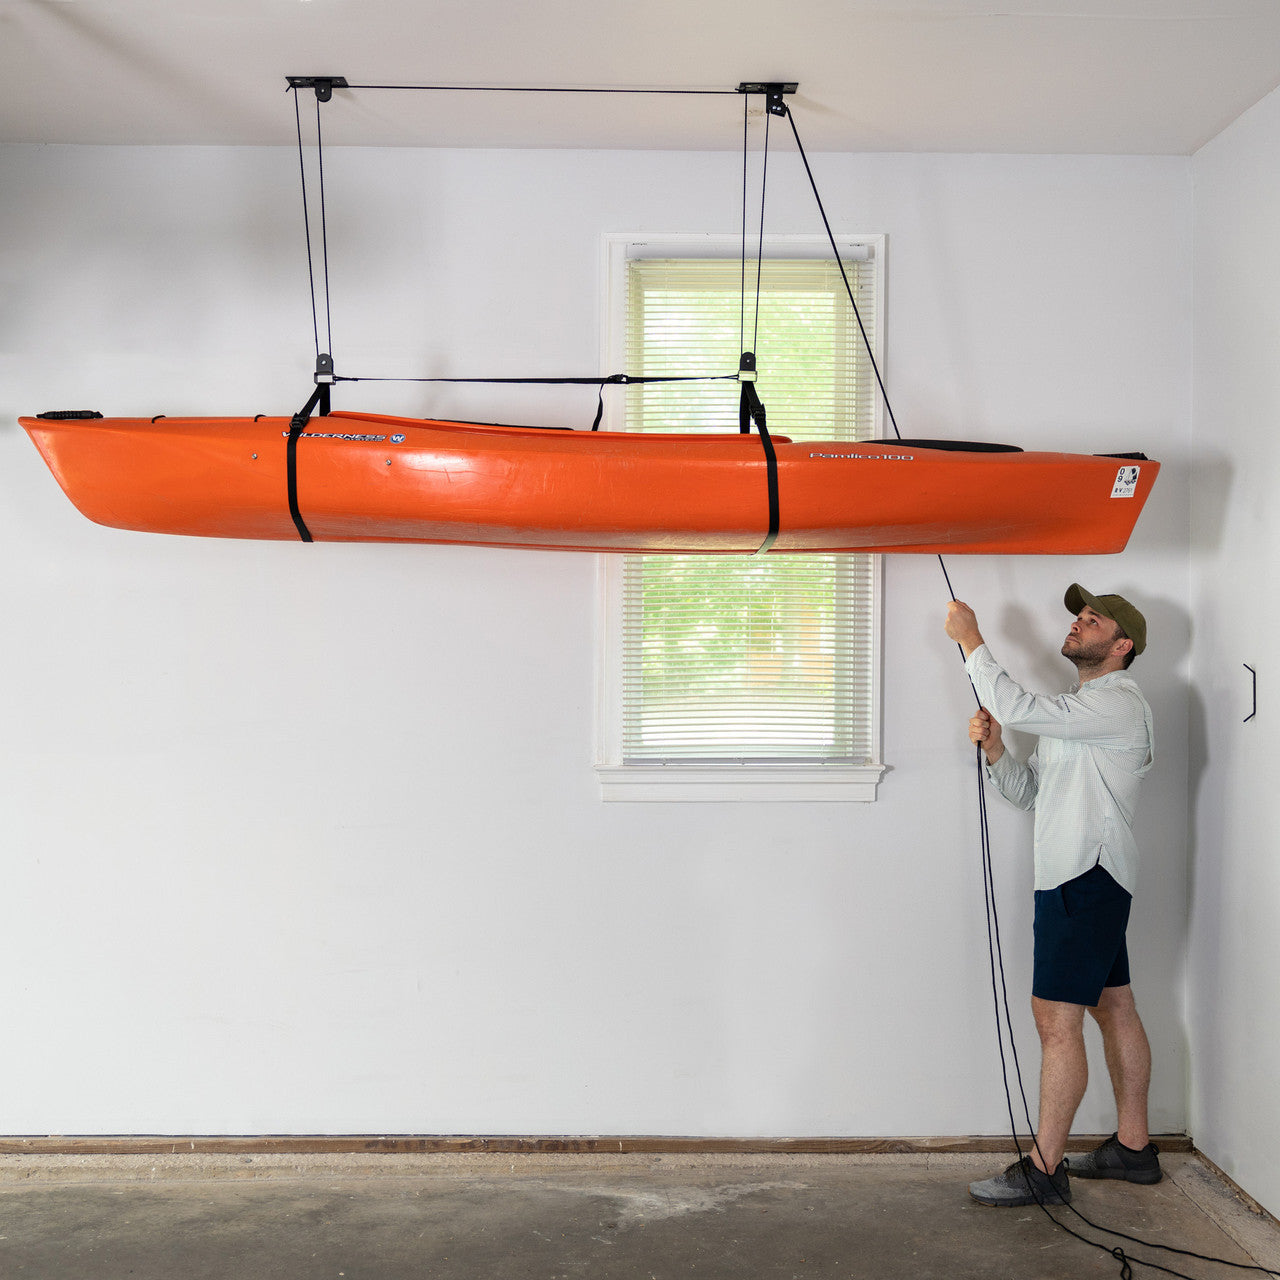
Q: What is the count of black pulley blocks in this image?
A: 4